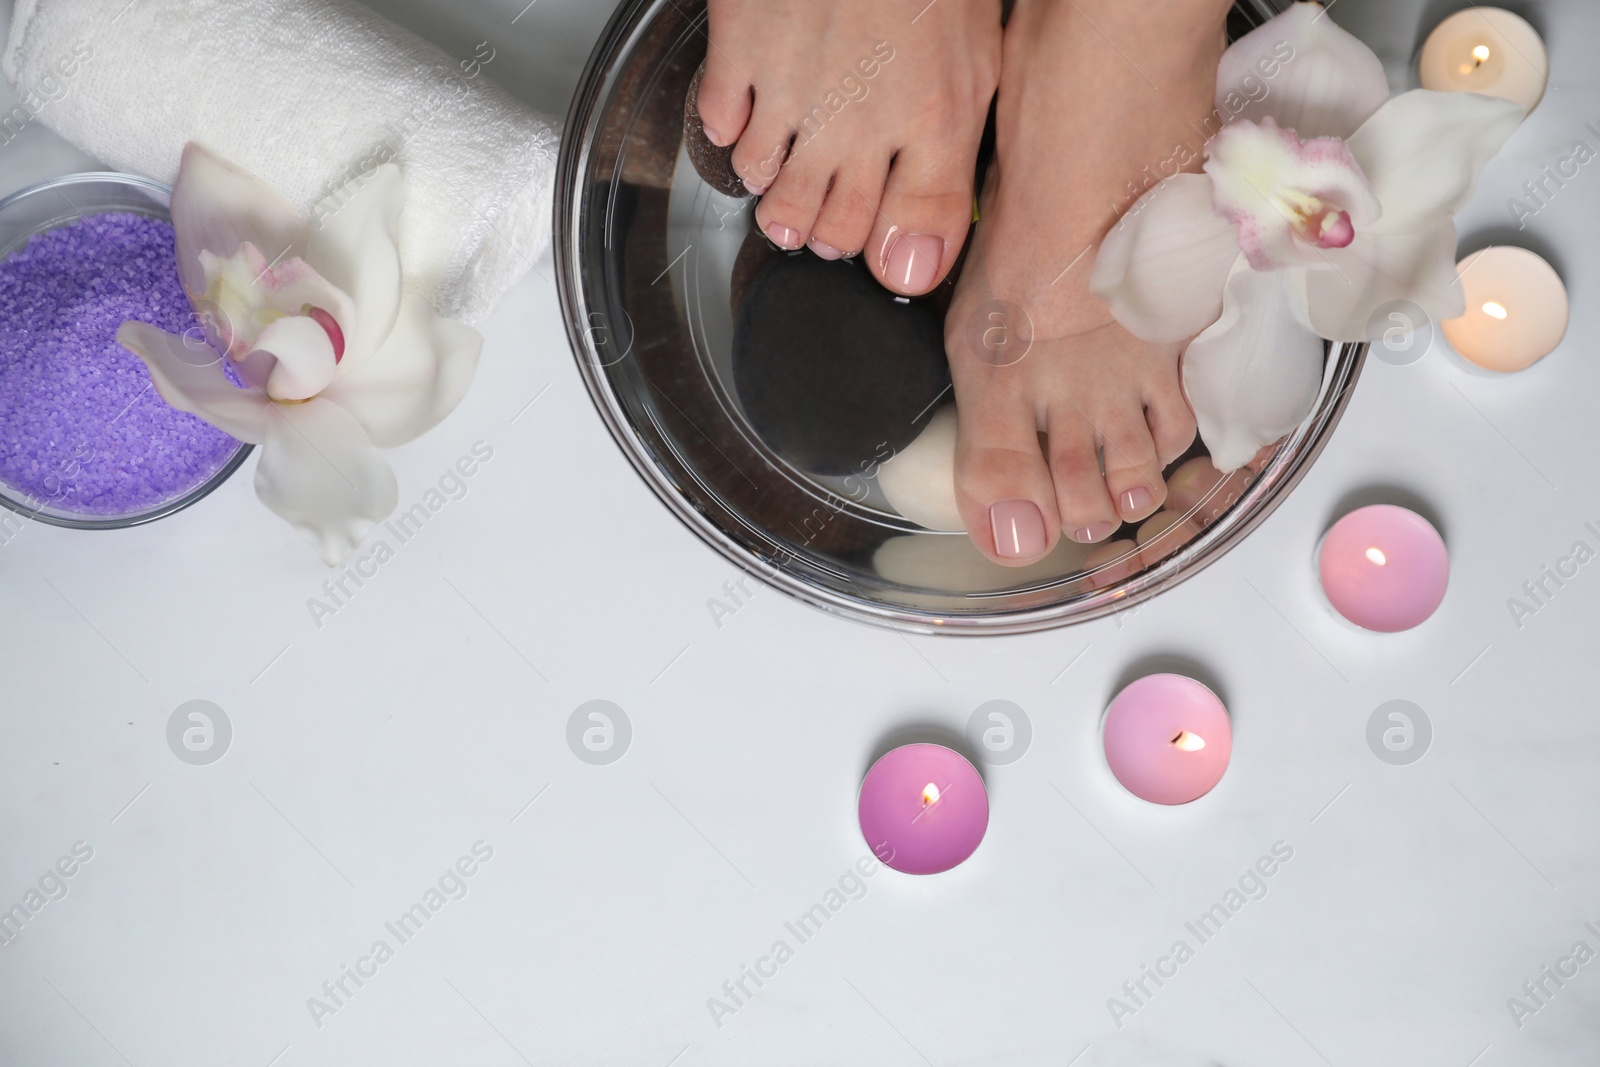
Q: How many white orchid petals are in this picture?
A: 10